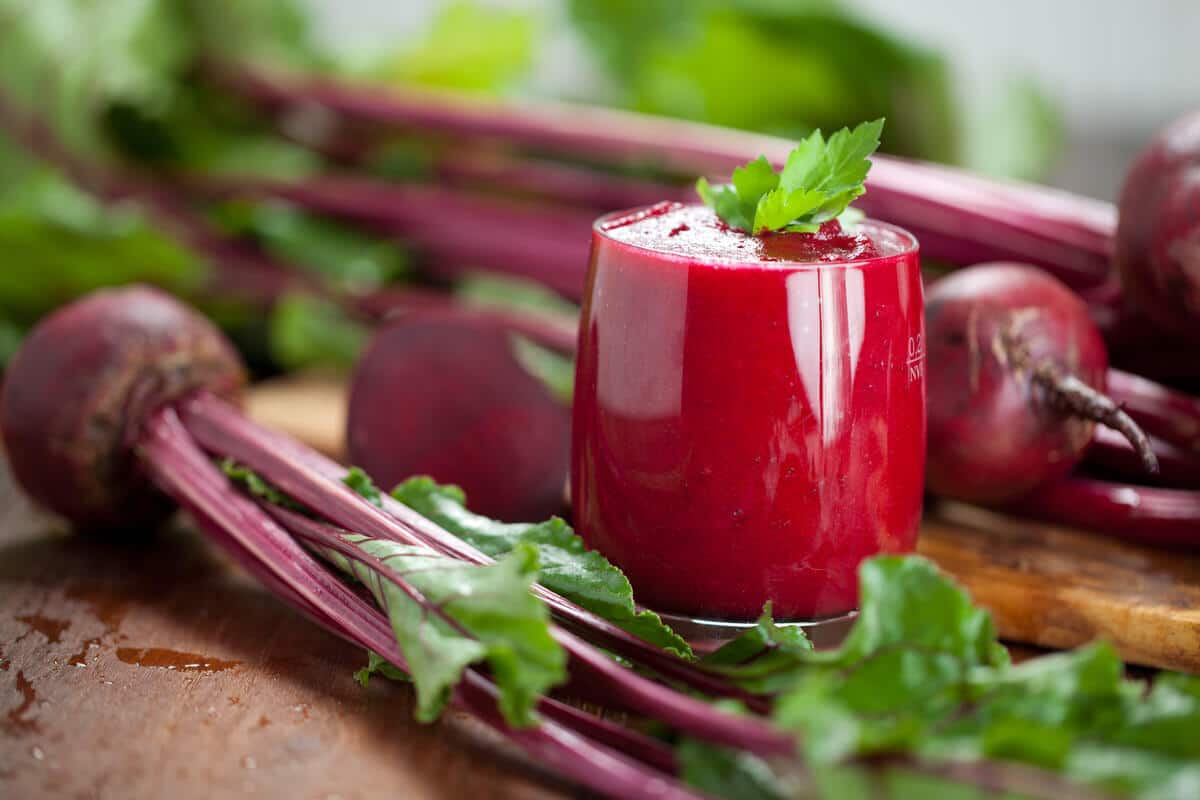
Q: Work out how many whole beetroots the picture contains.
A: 4